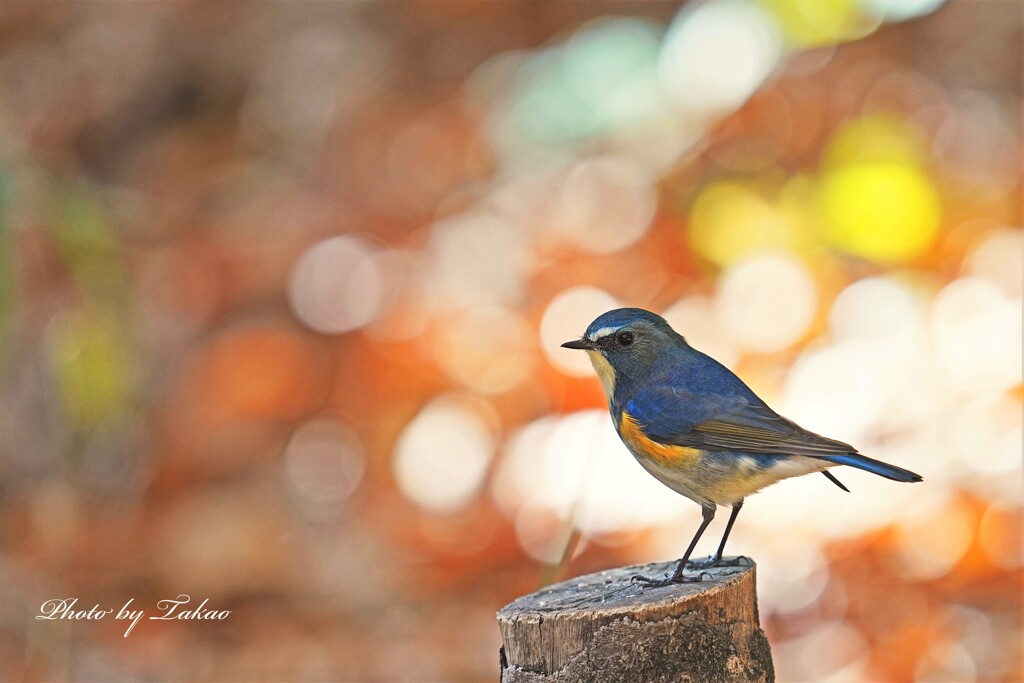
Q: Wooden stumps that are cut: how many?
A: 1